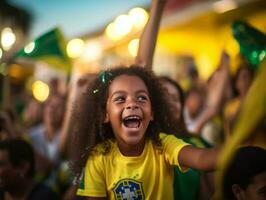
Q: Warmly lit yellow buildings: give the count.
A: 1